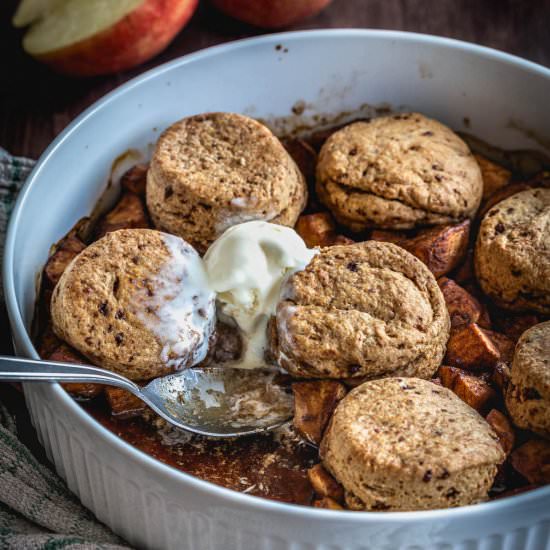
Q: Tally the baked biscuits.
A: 7